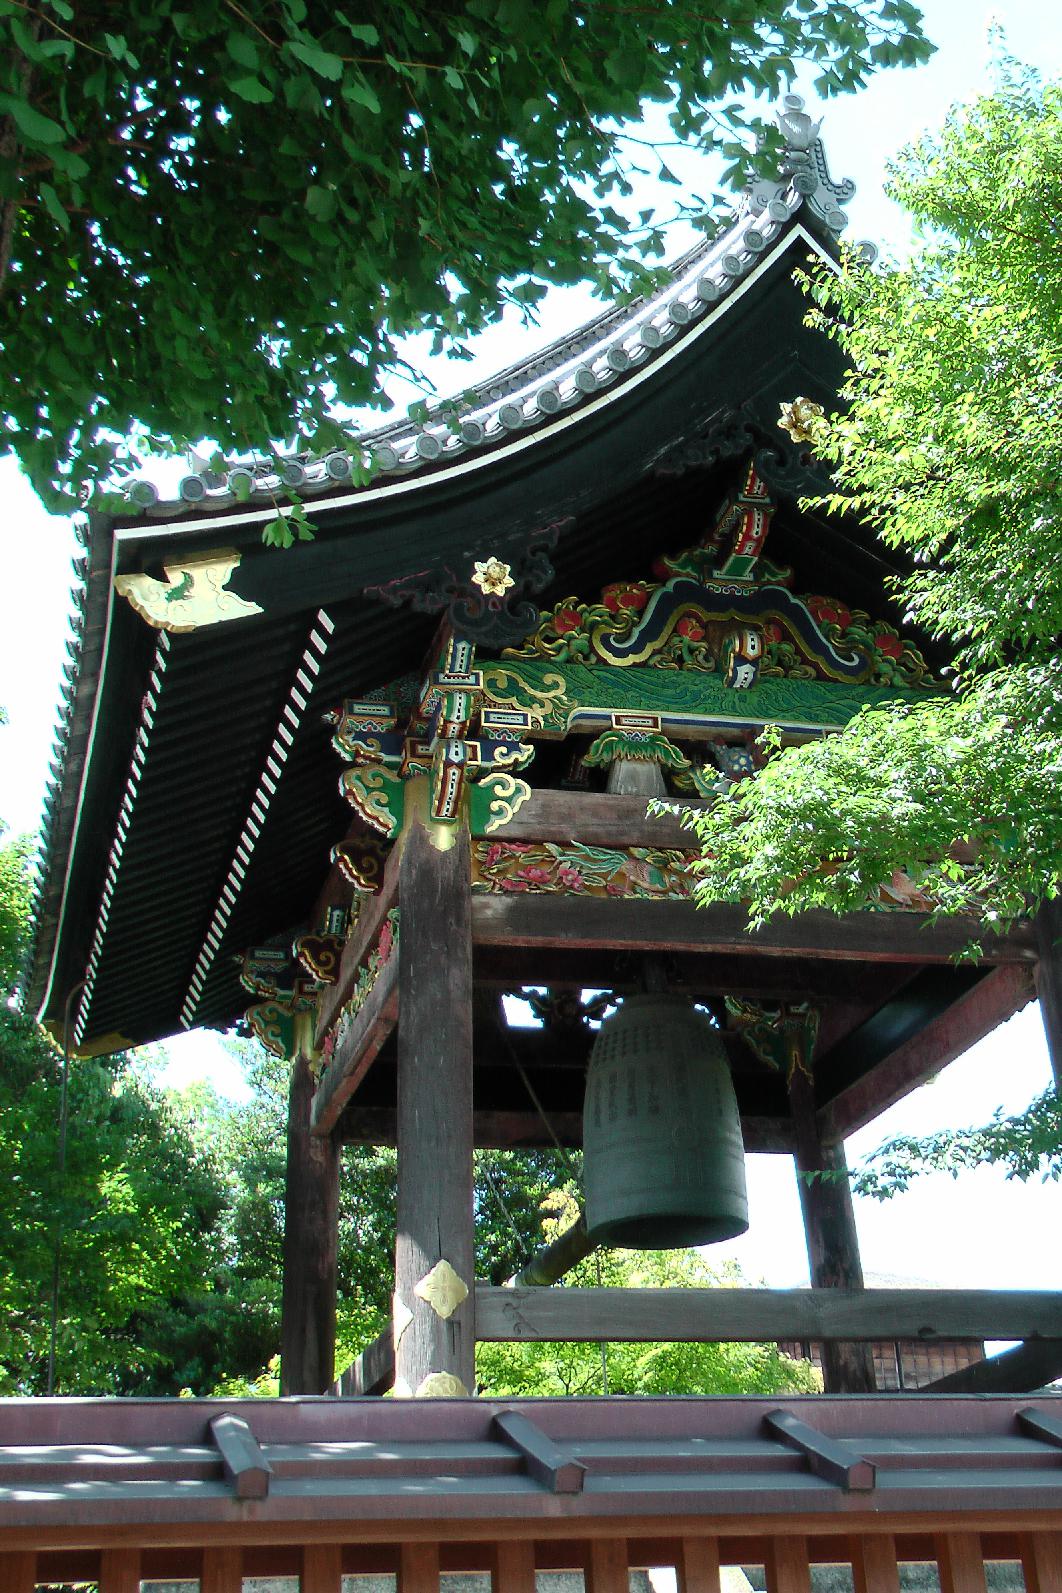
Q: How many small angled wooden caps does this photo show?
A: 4